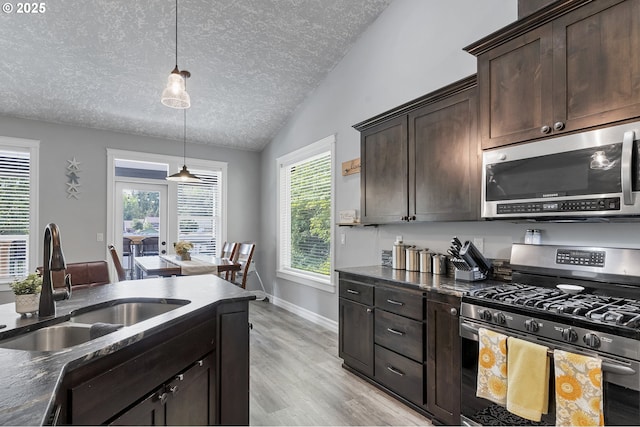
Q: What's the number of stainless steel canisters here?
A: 4